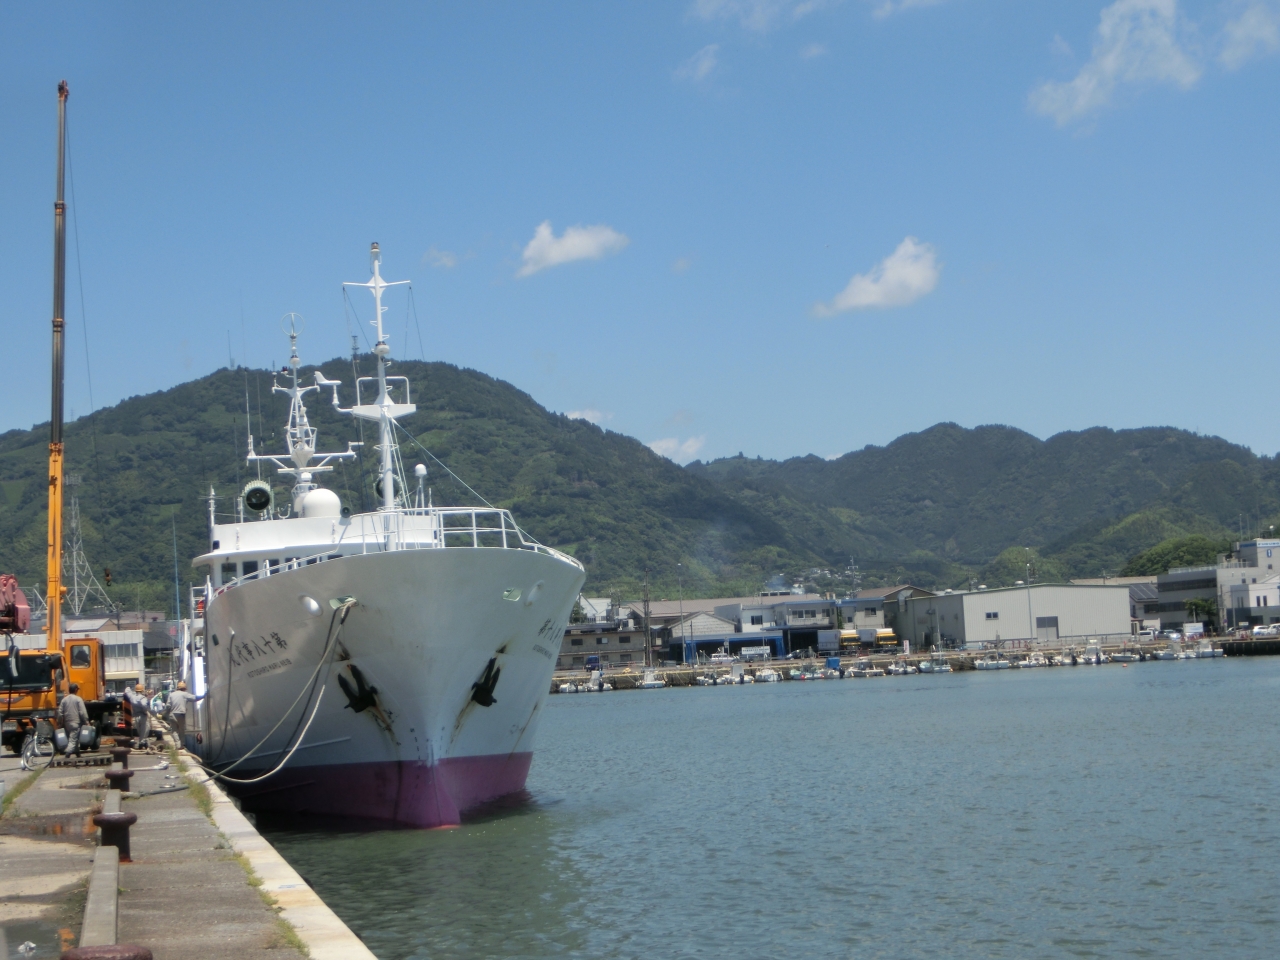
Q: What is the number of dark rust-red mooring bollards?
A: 5